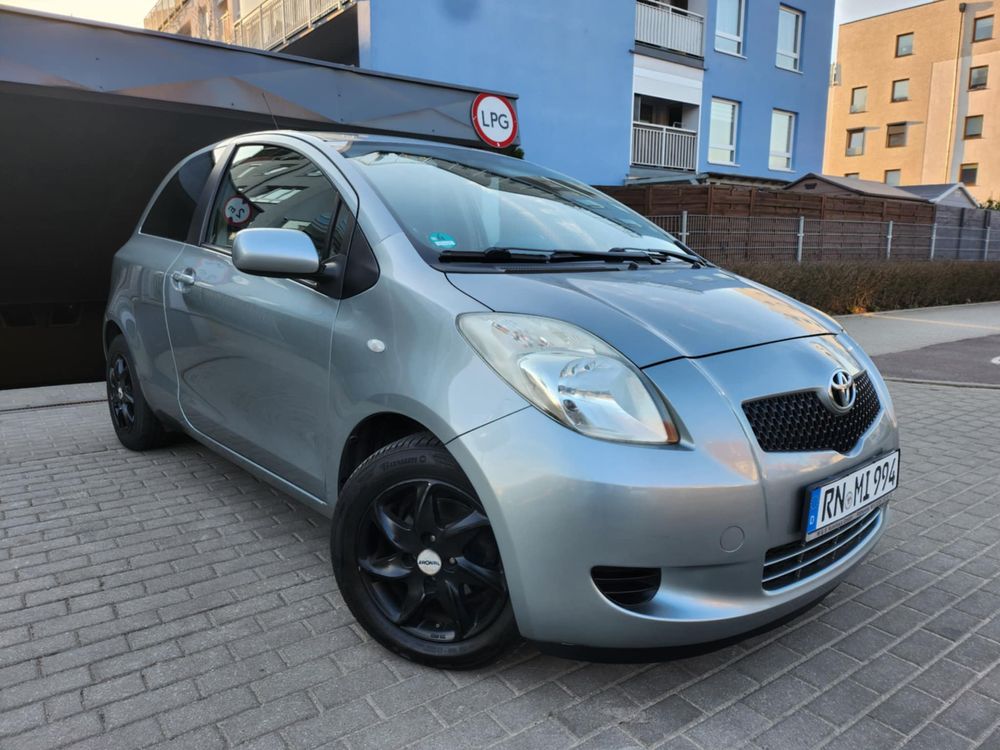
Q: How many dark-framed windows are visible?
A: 11